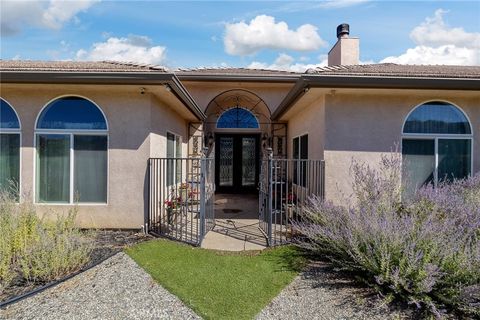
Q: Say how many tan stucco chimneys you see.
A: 1